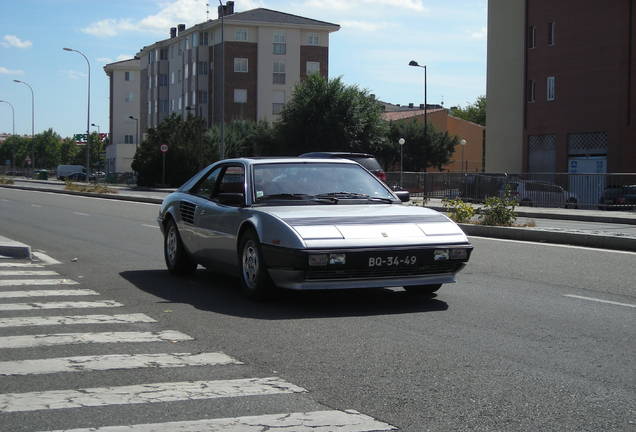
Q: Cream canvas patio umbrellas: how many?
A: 0